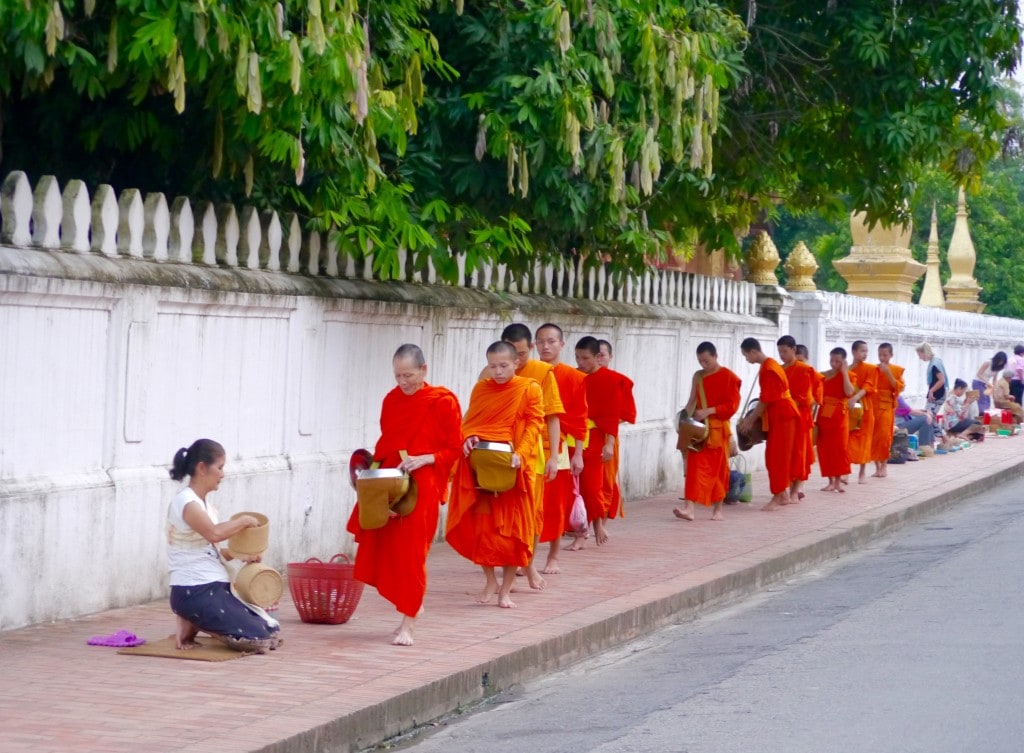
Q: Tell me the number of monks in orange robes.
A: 13